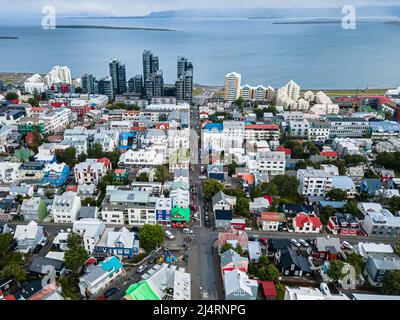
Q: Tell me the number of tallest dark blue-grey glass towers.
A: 3